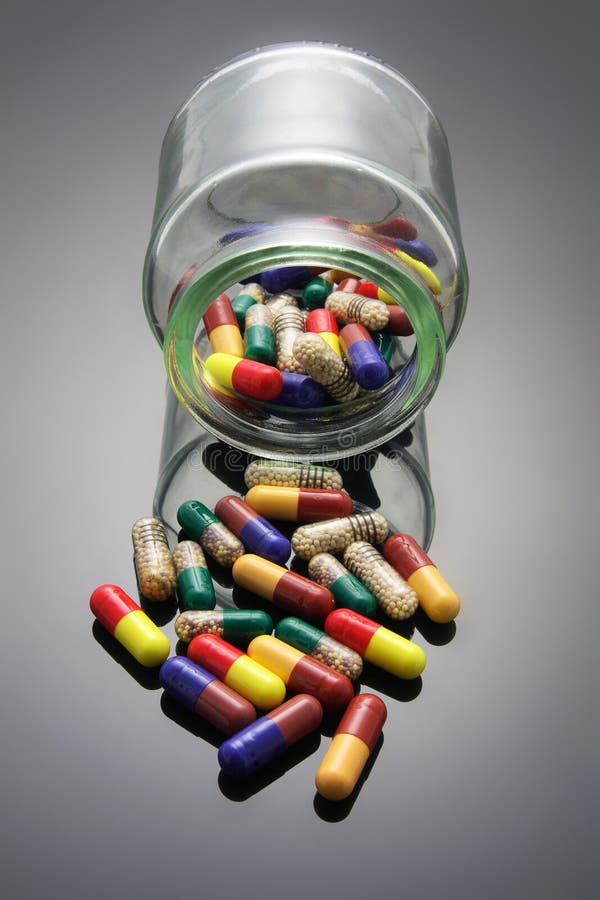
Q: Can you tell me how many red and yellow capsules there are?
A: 6